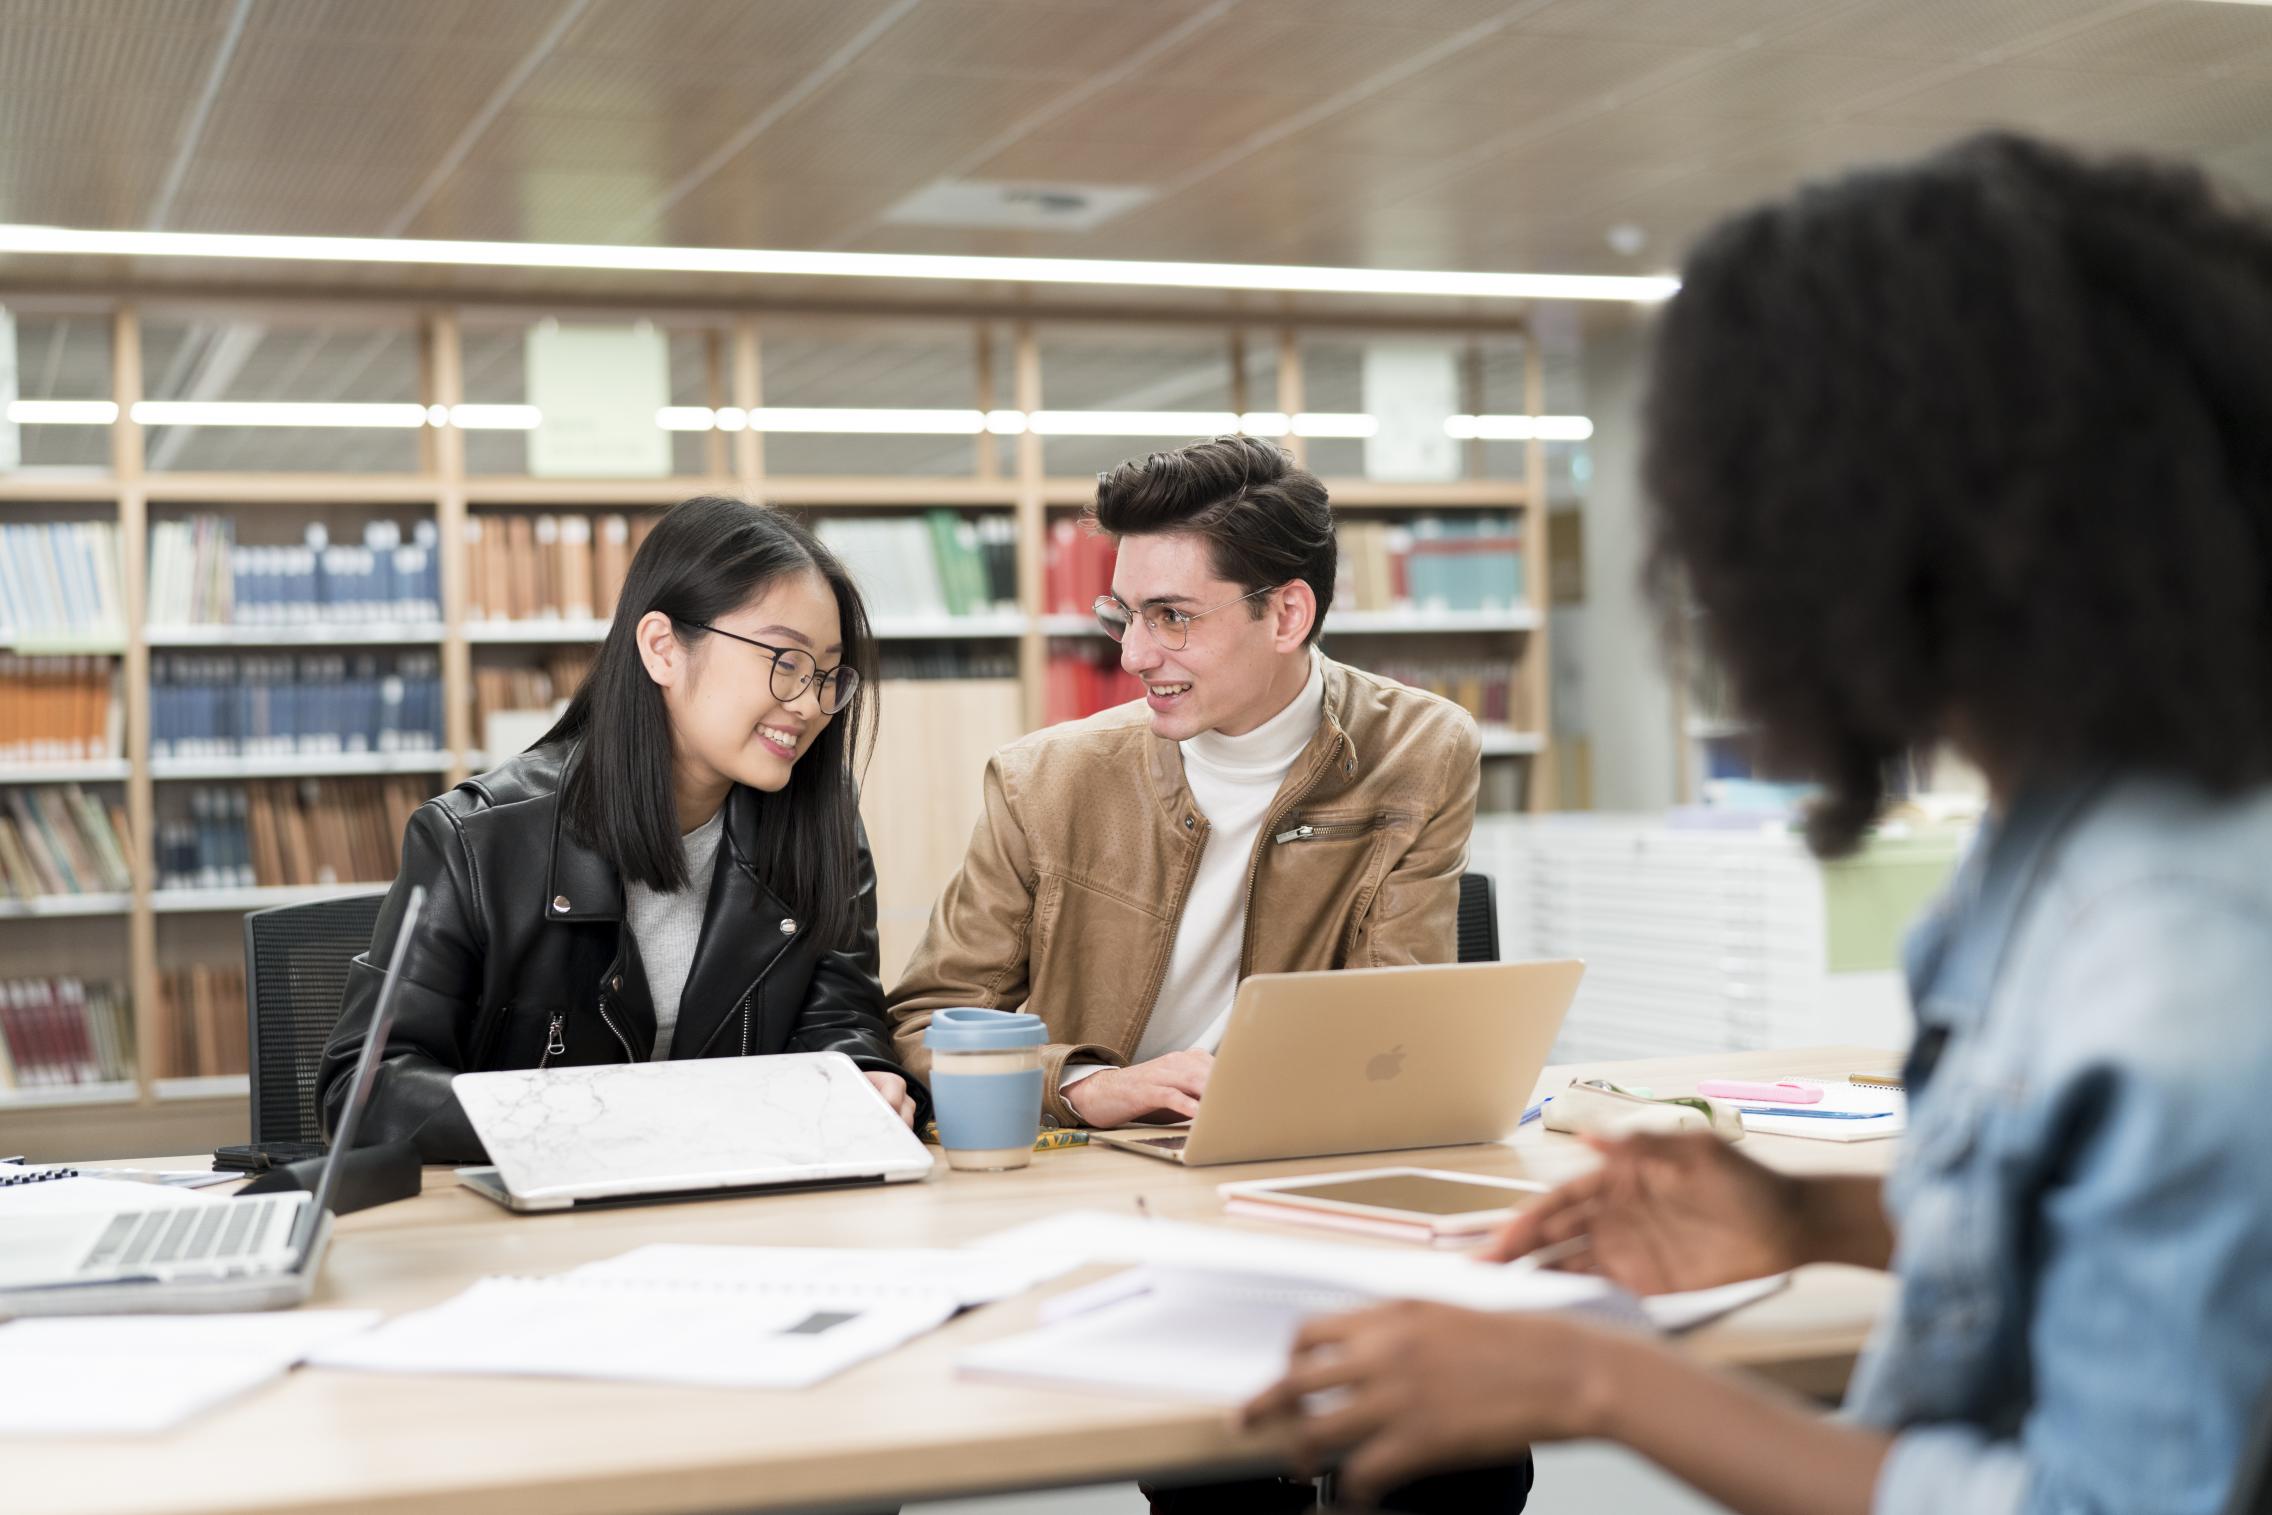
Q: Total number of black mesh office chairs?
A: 2